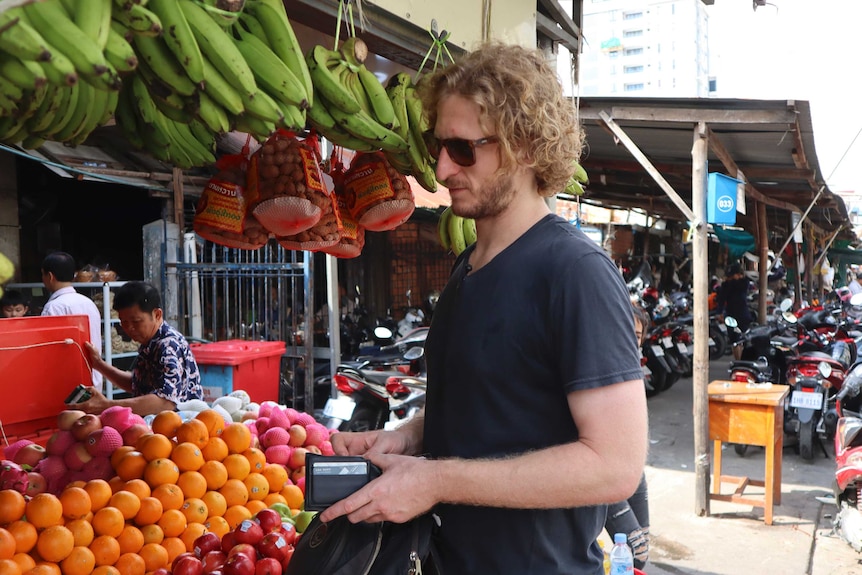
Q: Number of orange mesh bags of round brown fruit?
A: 5